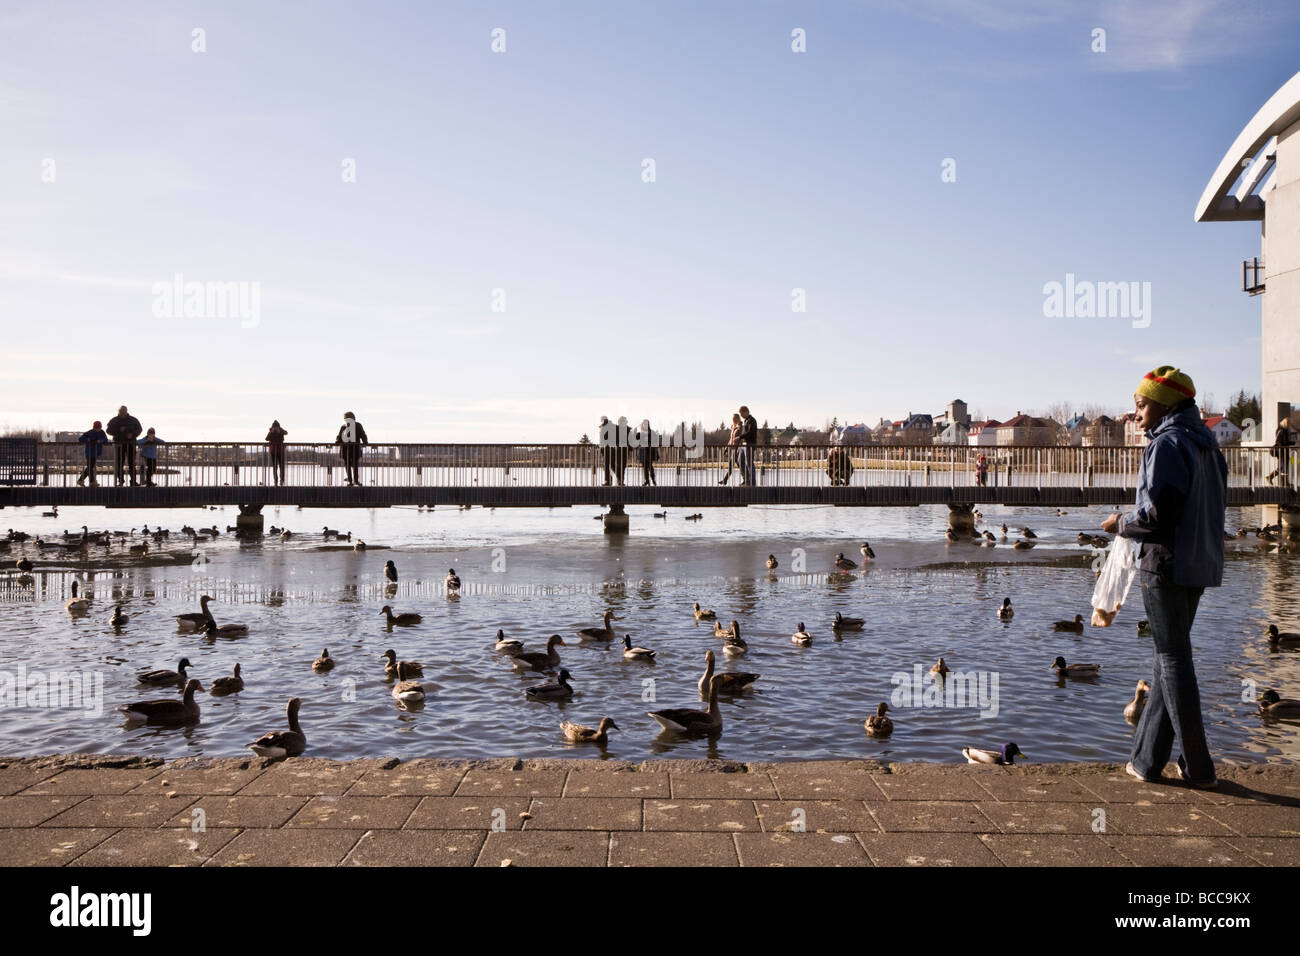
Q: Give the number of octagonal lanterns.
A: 0